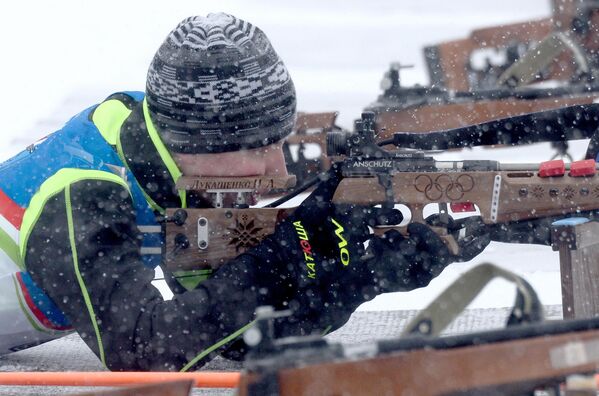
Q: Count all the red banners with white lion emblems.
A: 0